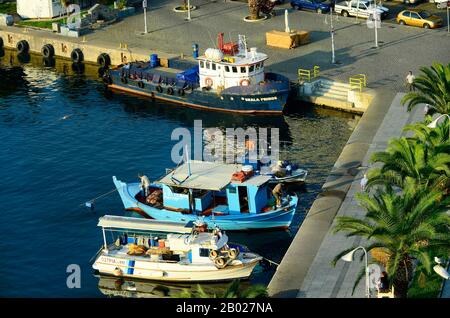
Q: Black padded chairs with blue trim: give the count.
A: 0